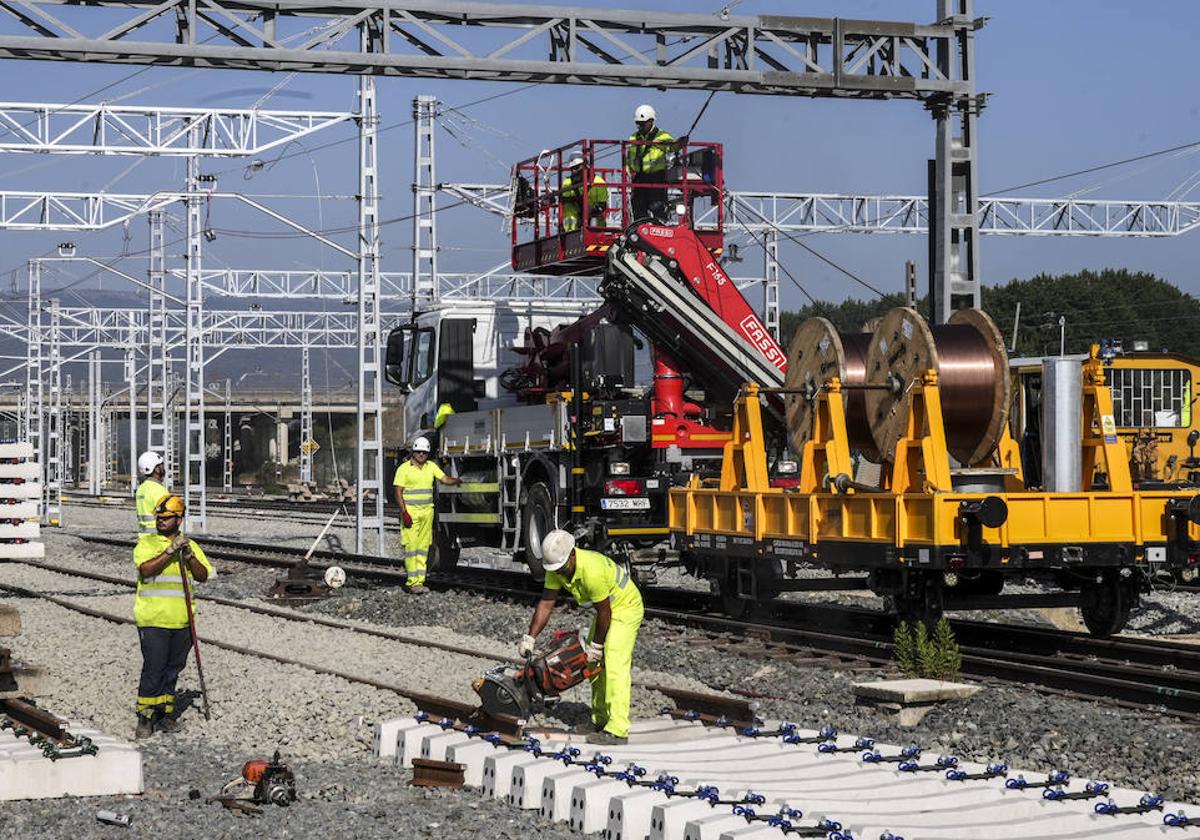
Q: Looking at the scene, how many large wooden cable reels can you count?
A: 2